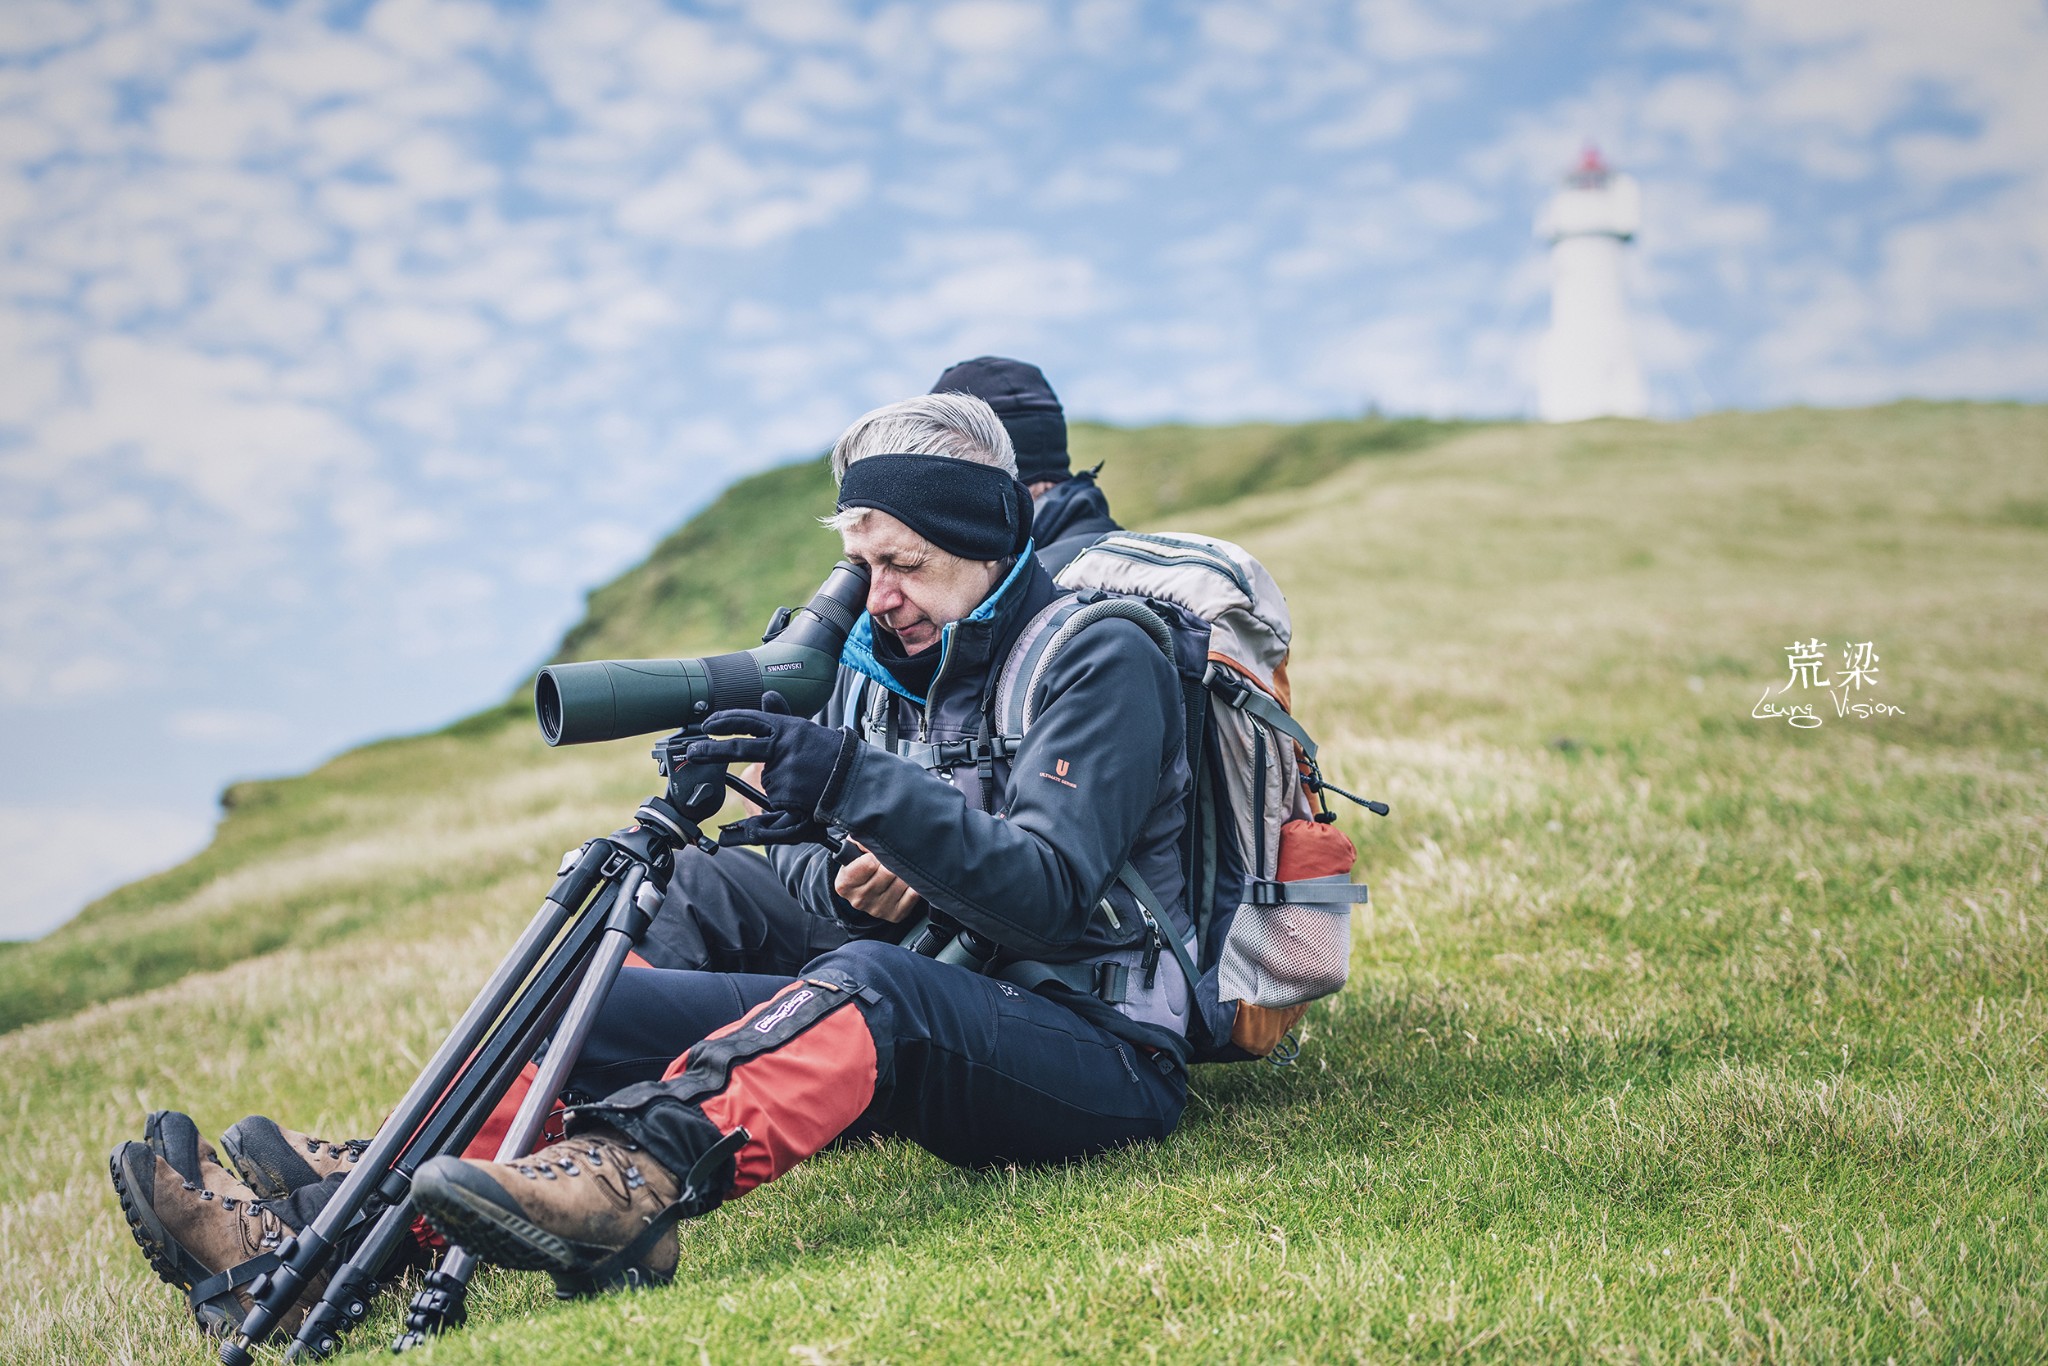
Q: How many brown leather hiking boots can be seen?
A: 4